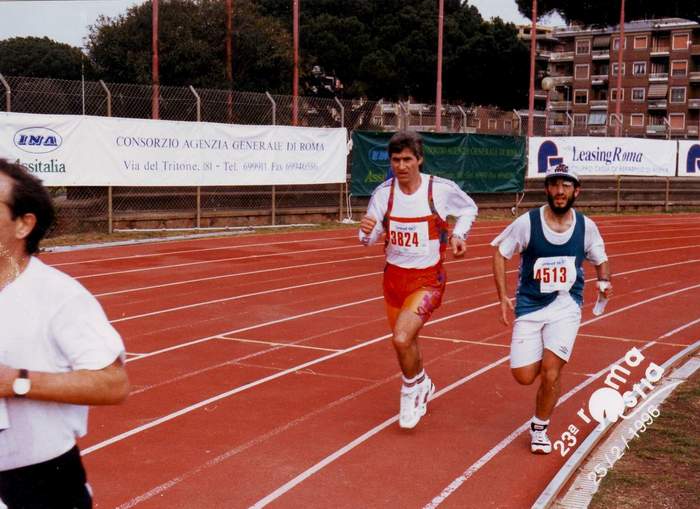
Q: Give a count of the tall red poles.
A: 6